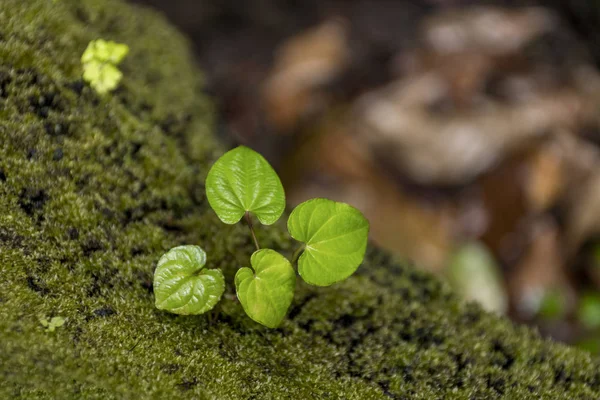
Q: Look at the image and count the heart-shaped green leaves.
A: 4